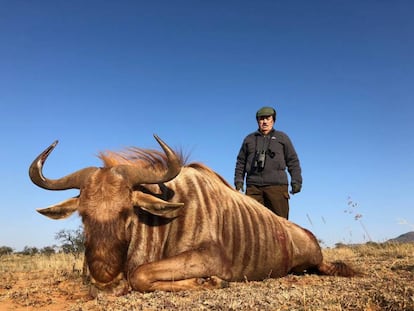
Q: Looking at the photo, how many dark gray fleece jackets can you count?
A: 1